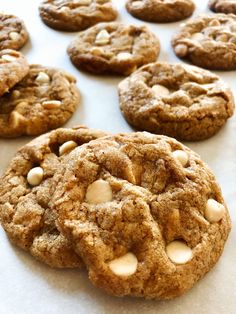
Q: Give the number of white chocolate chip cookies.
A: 11